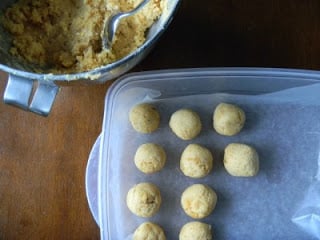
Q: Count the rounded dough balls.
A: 10